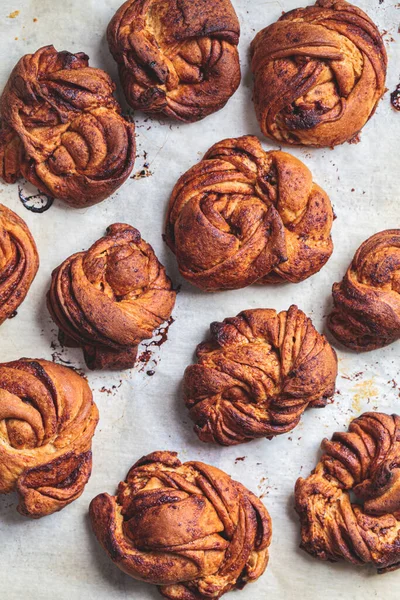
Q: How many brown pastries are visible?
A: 11